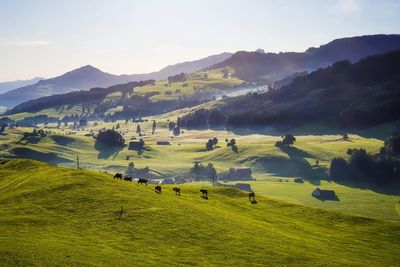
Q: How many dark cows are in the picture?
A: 7